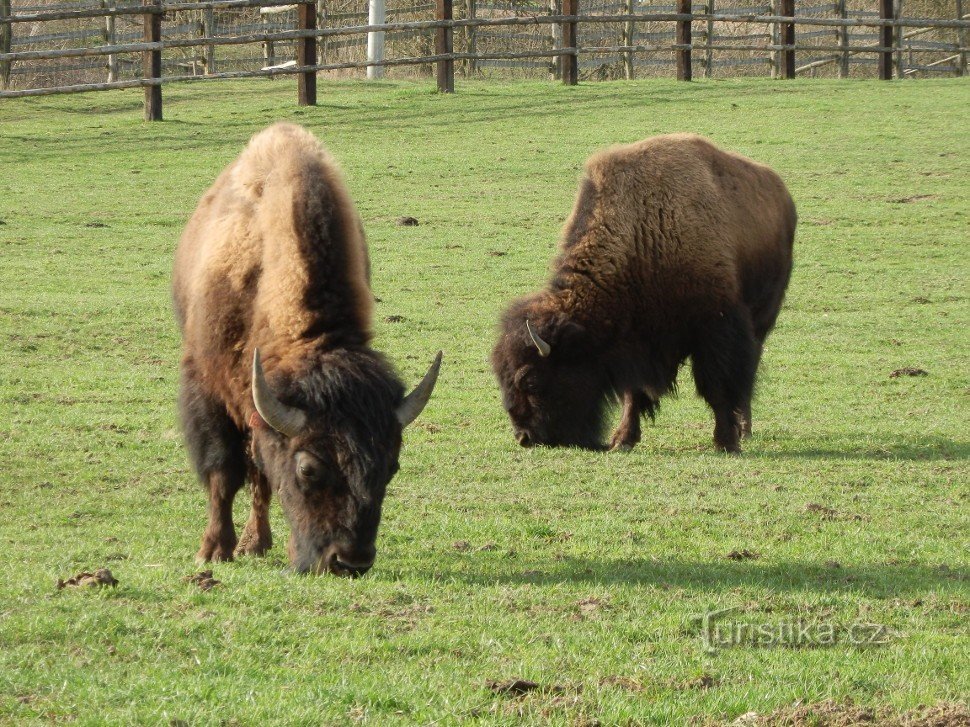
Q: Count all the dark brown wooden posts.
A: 7